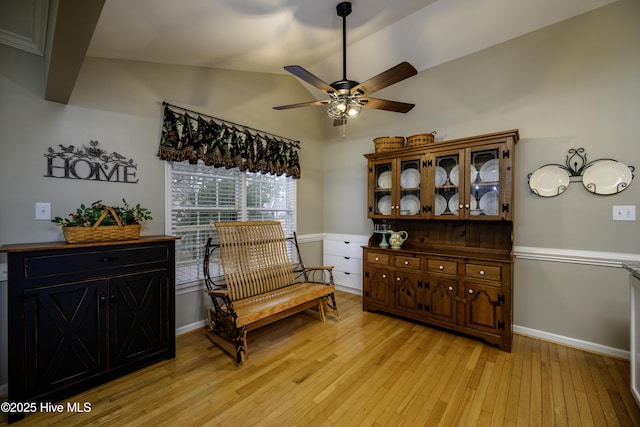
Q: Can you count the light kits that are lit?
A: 2